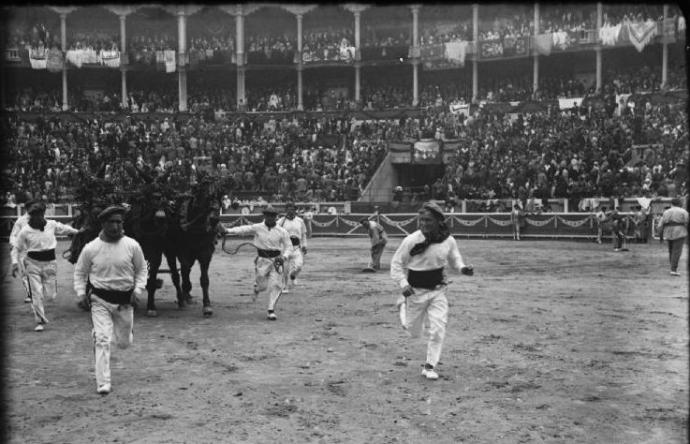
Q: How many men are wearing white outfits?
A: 6